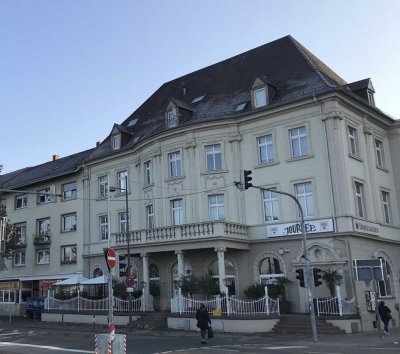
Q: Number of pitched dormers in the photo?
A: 4